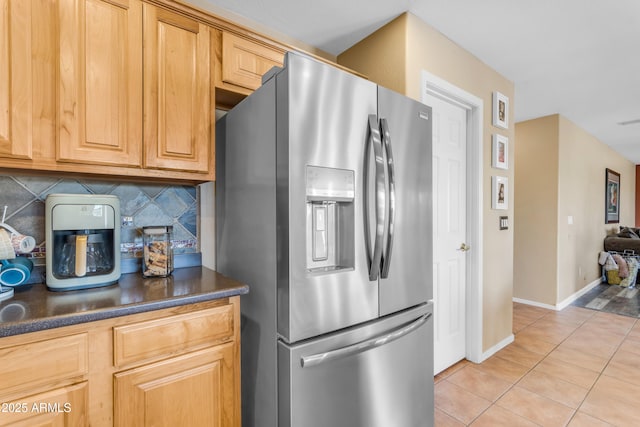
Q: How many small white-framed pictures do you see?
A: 3